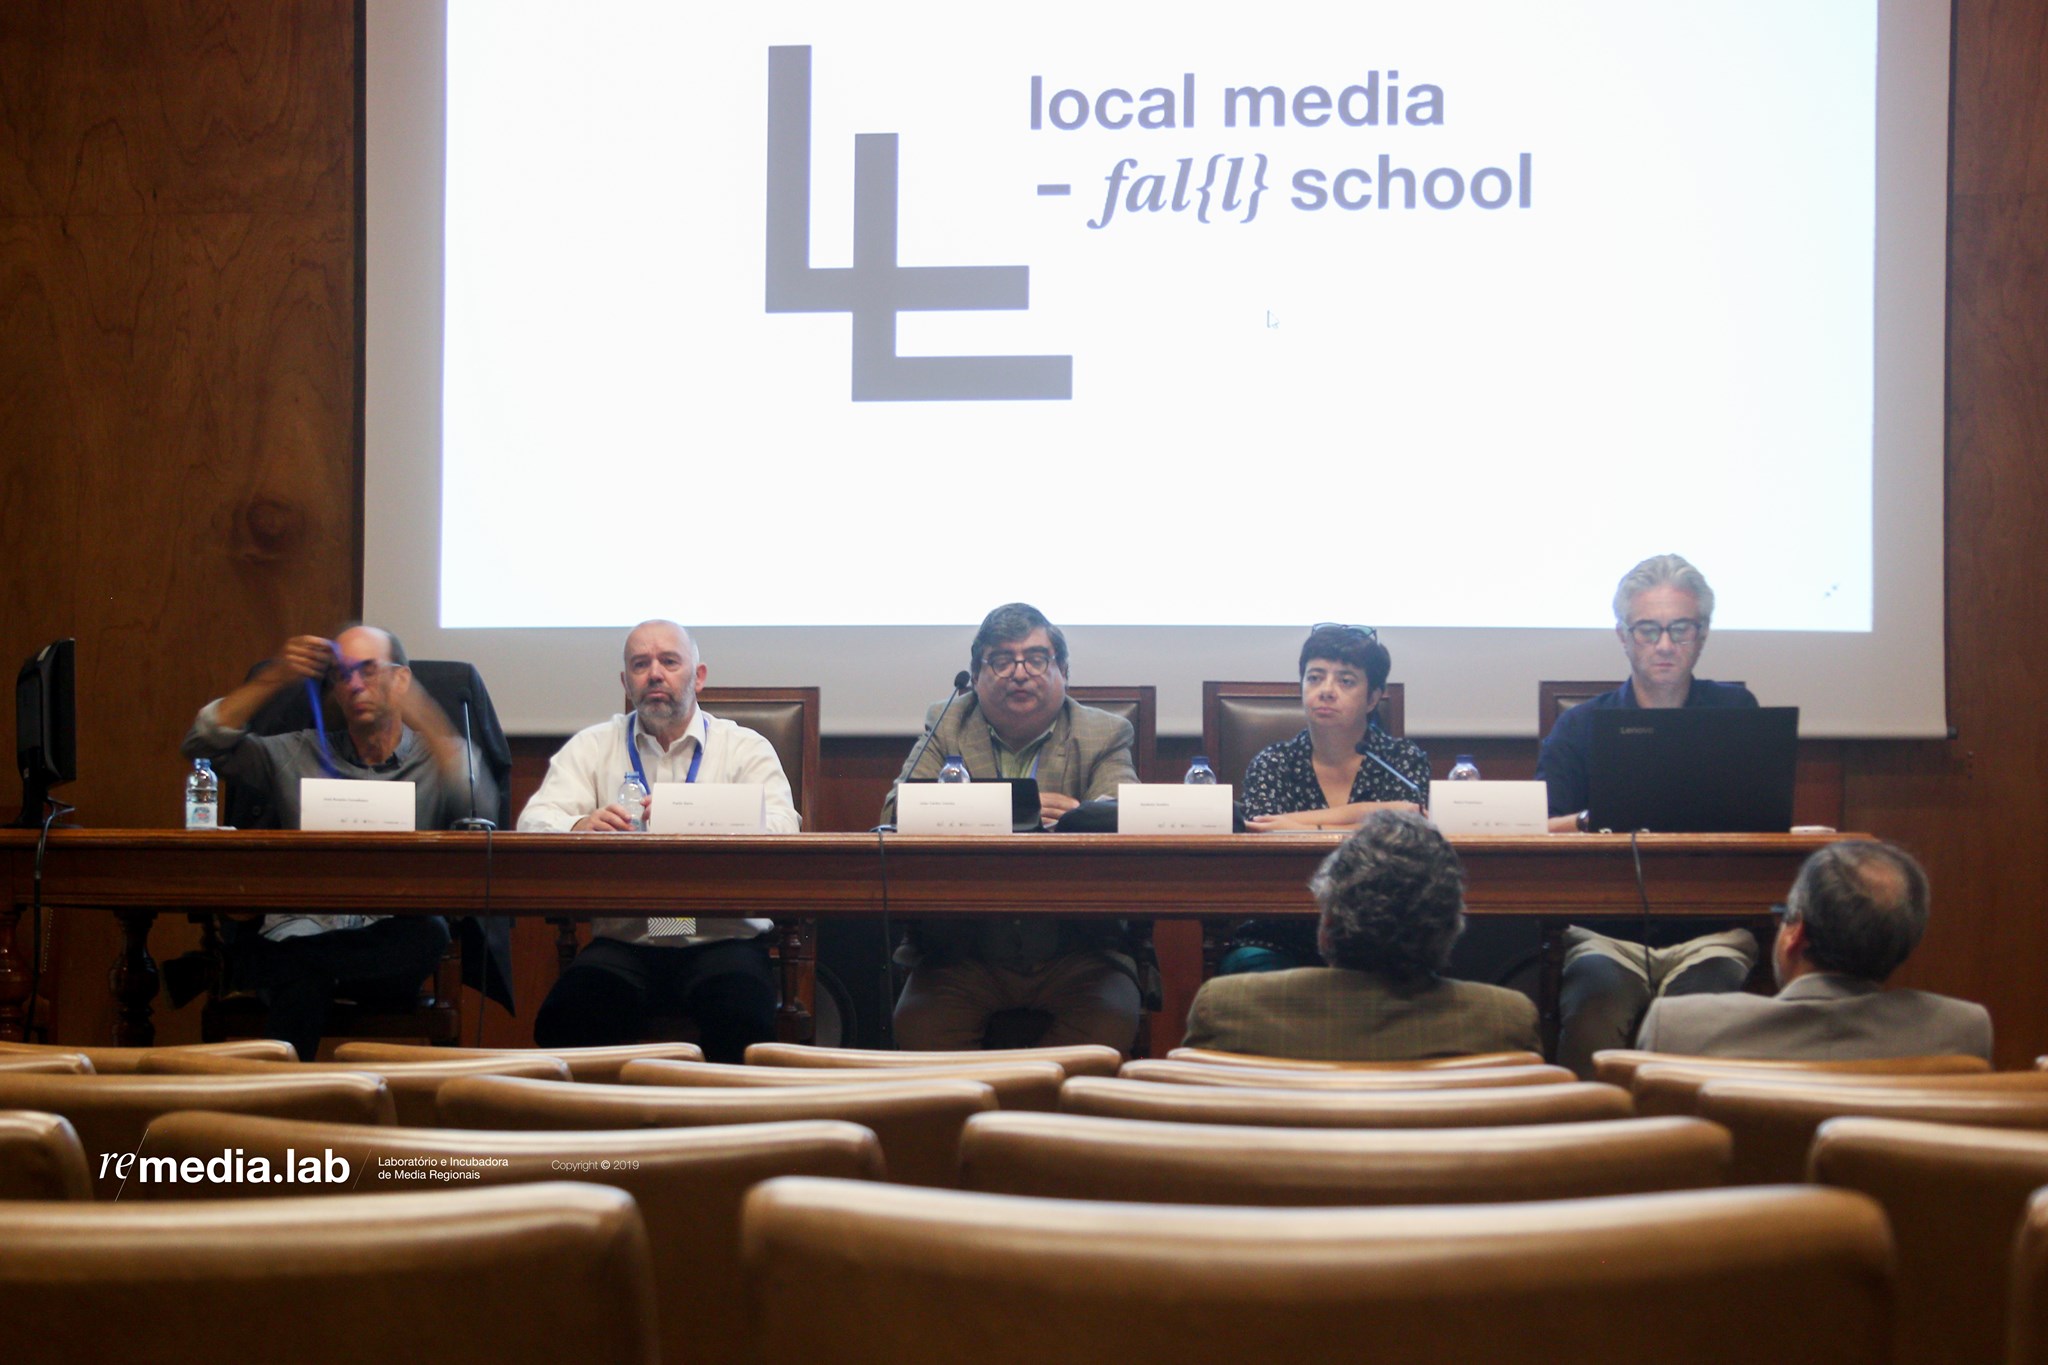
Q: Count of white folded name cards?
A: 5